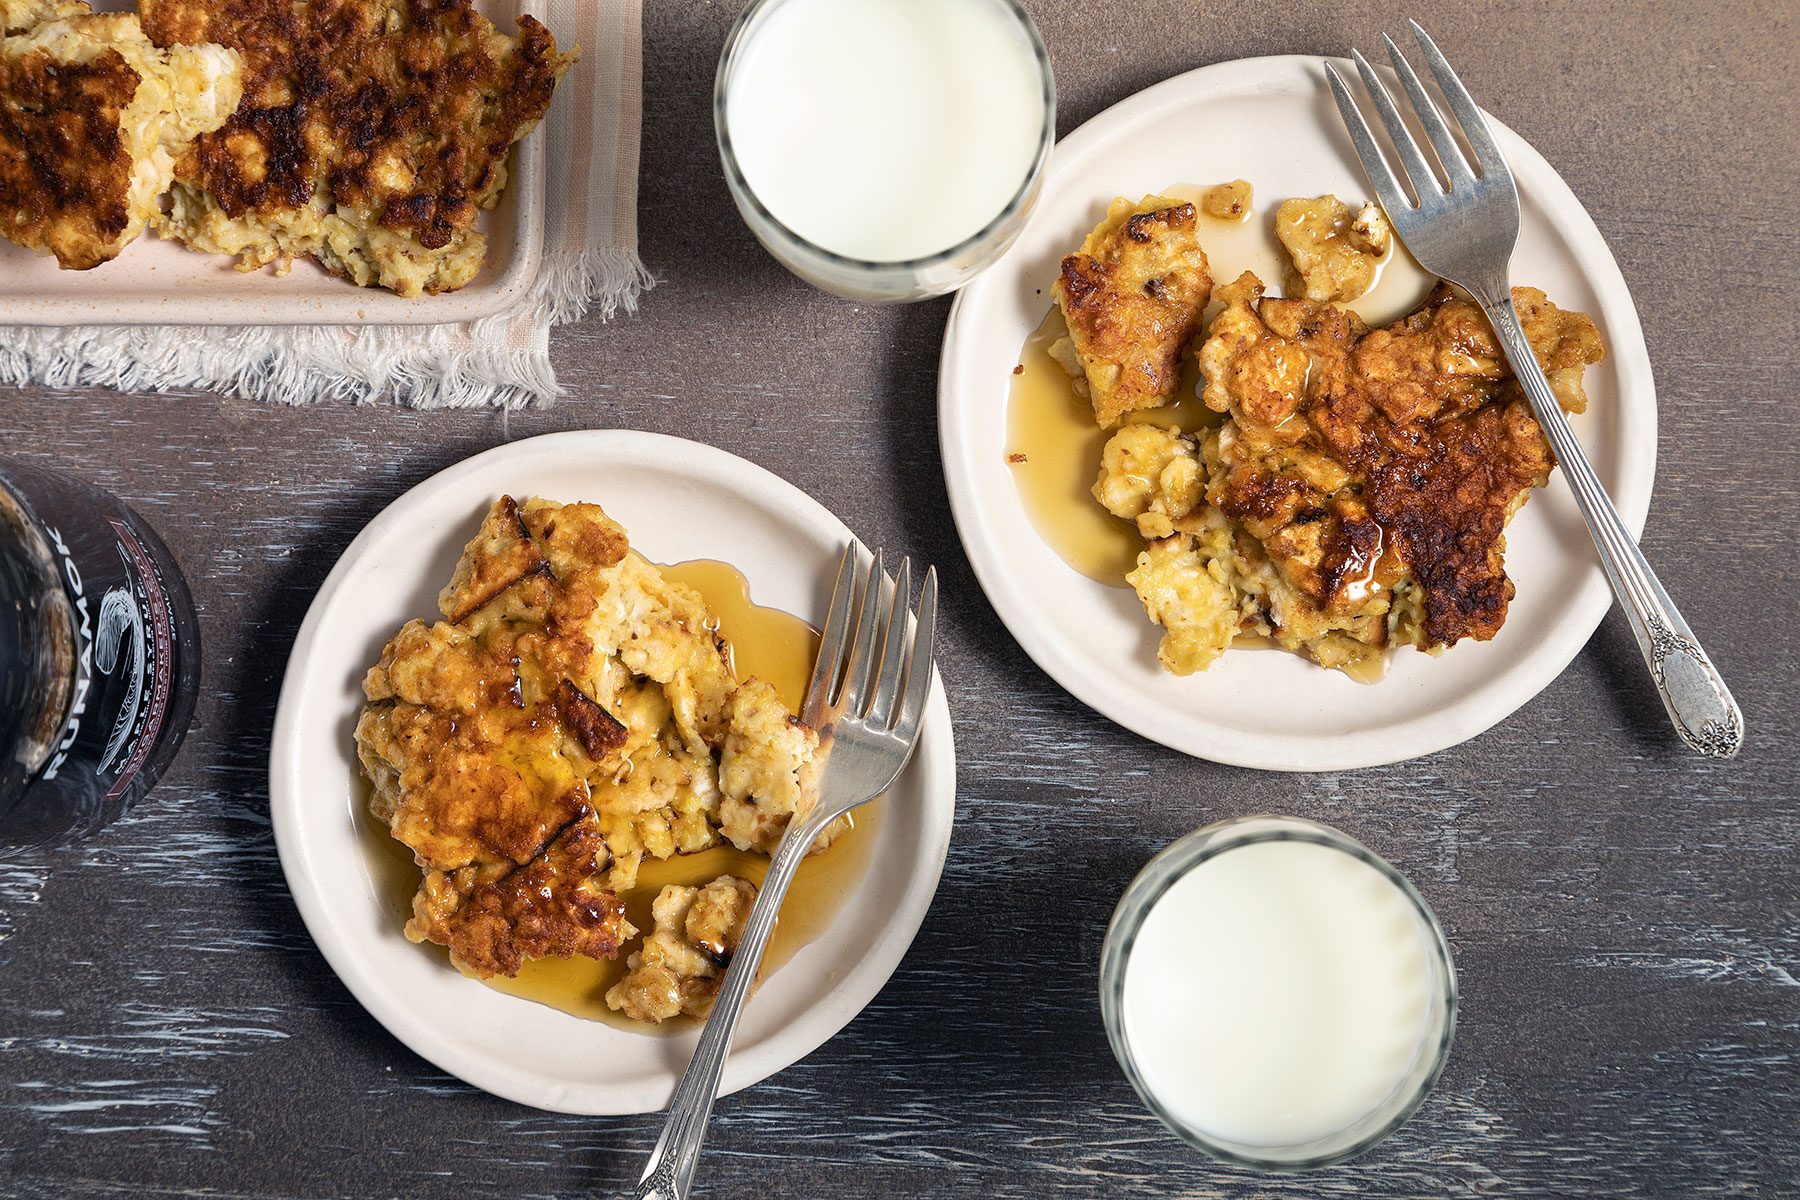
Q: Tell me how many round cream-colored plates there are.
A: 2